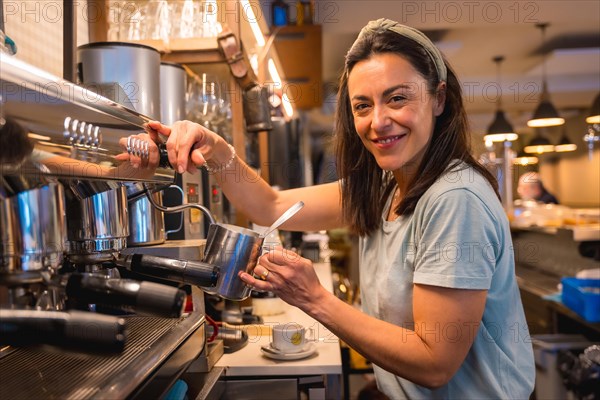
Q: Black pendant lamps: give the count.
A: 6